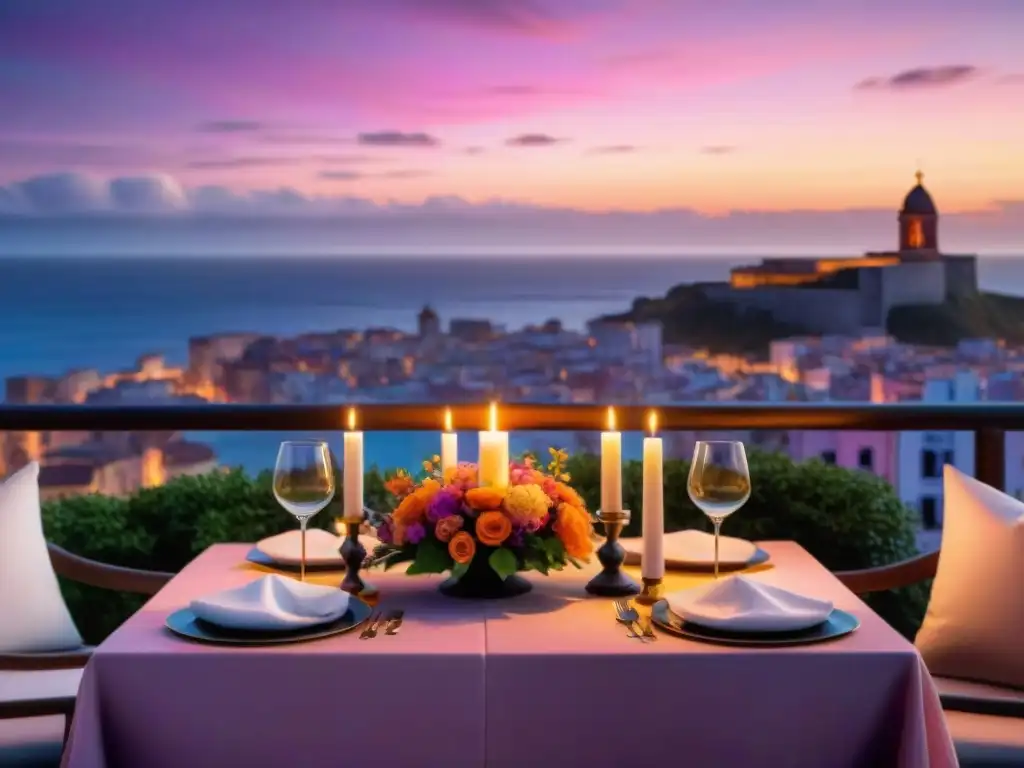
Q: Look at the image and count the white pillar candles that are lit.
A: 5